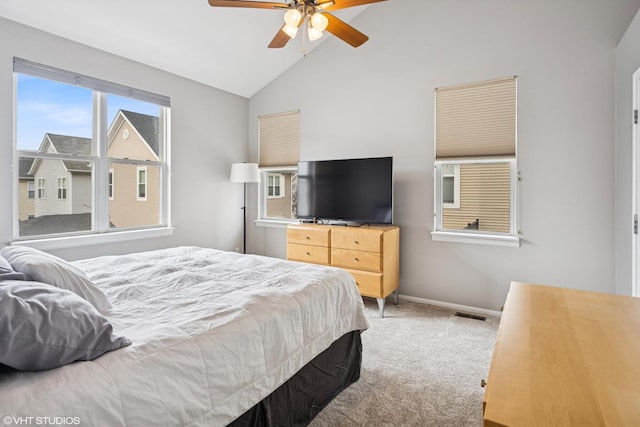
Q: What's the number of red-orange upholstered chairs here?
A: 0